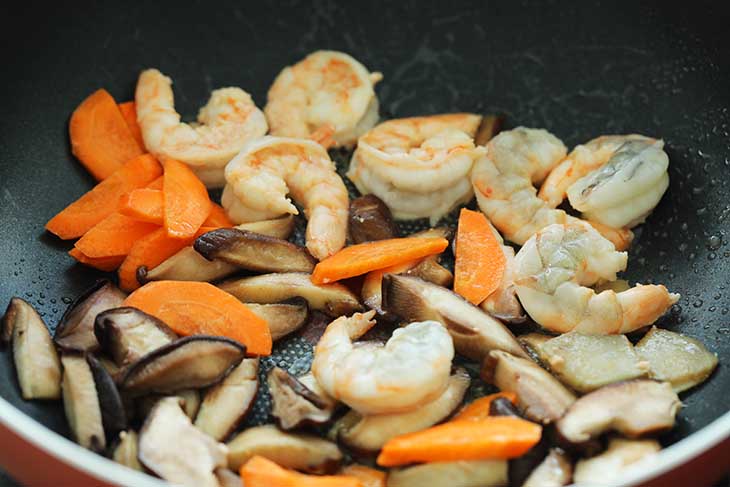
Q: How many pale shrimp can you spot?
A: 8